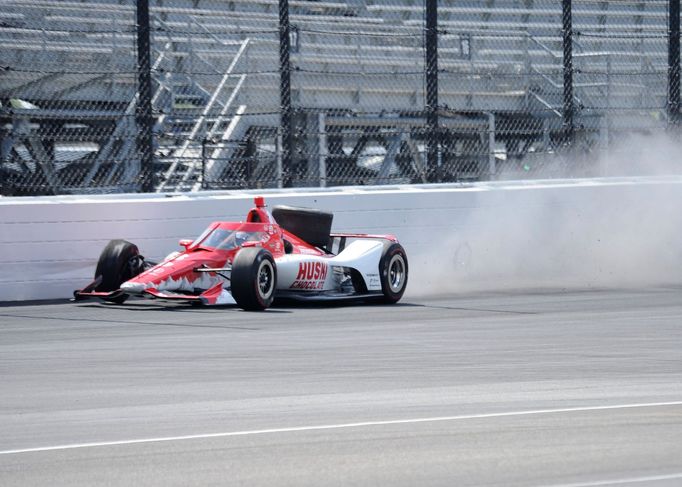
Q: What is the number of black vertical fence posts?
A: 5